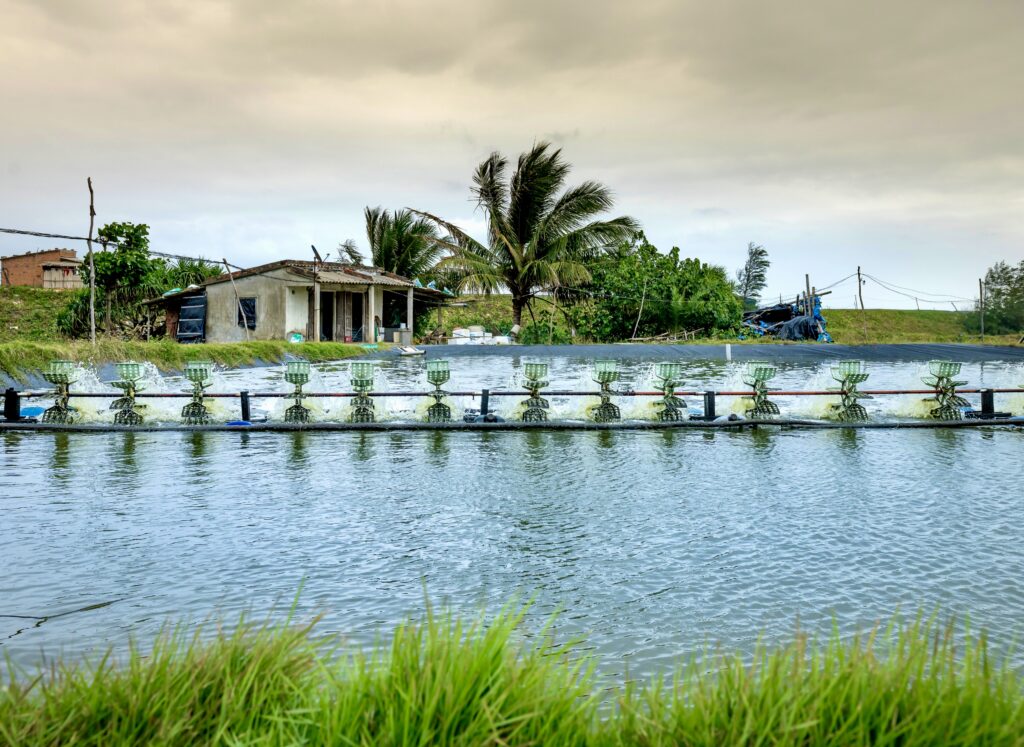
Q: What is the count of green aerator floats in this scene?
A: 12